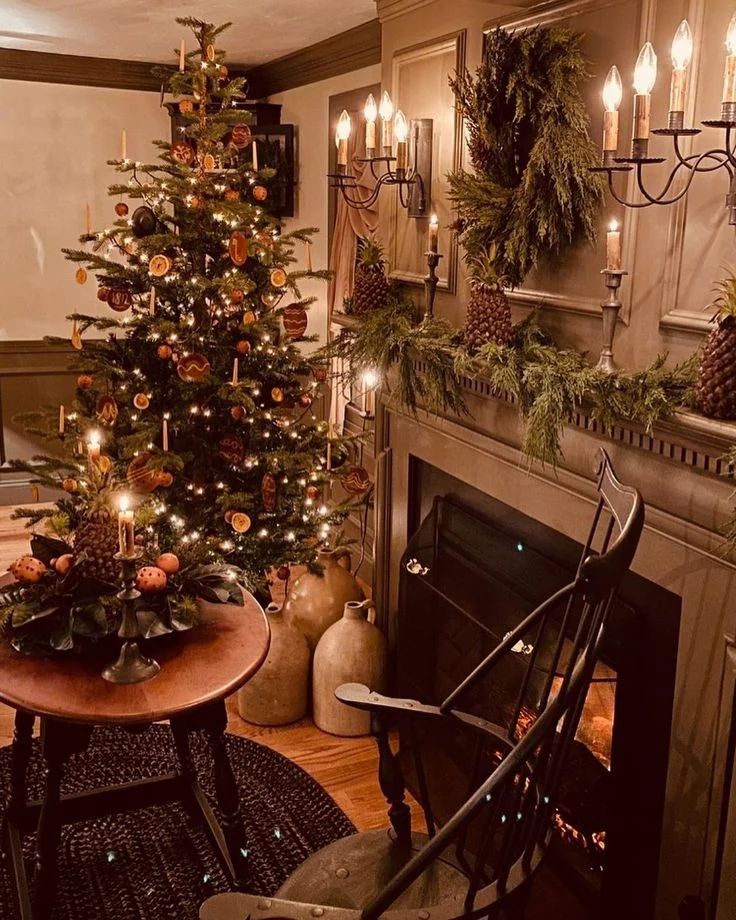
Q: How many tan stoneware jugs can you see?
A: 3